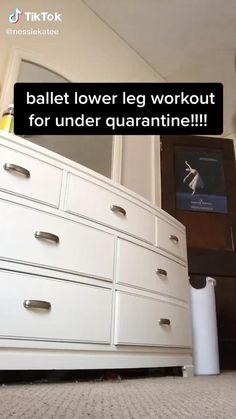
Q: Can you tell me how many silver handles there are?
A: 7